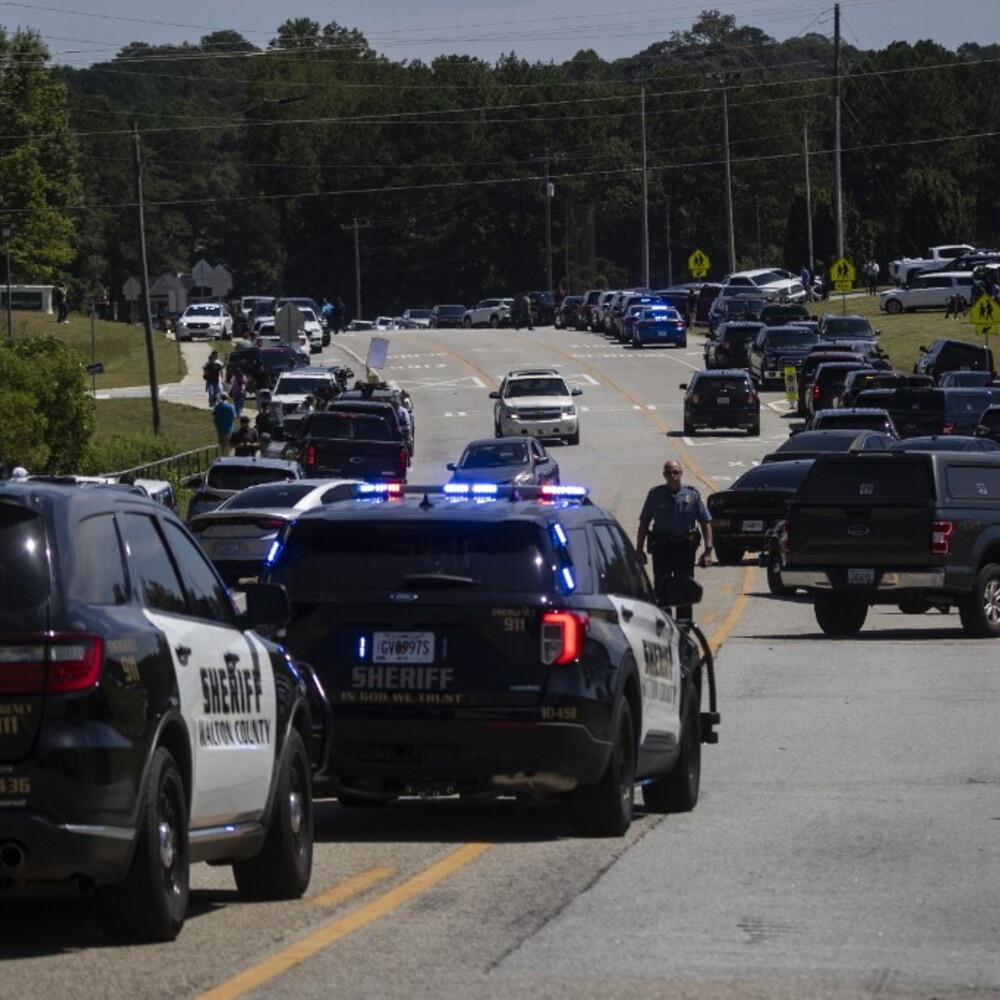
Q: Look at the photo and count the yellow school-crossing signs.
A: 3